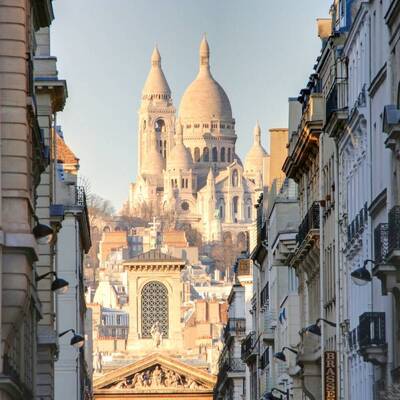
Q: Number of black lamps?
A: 7